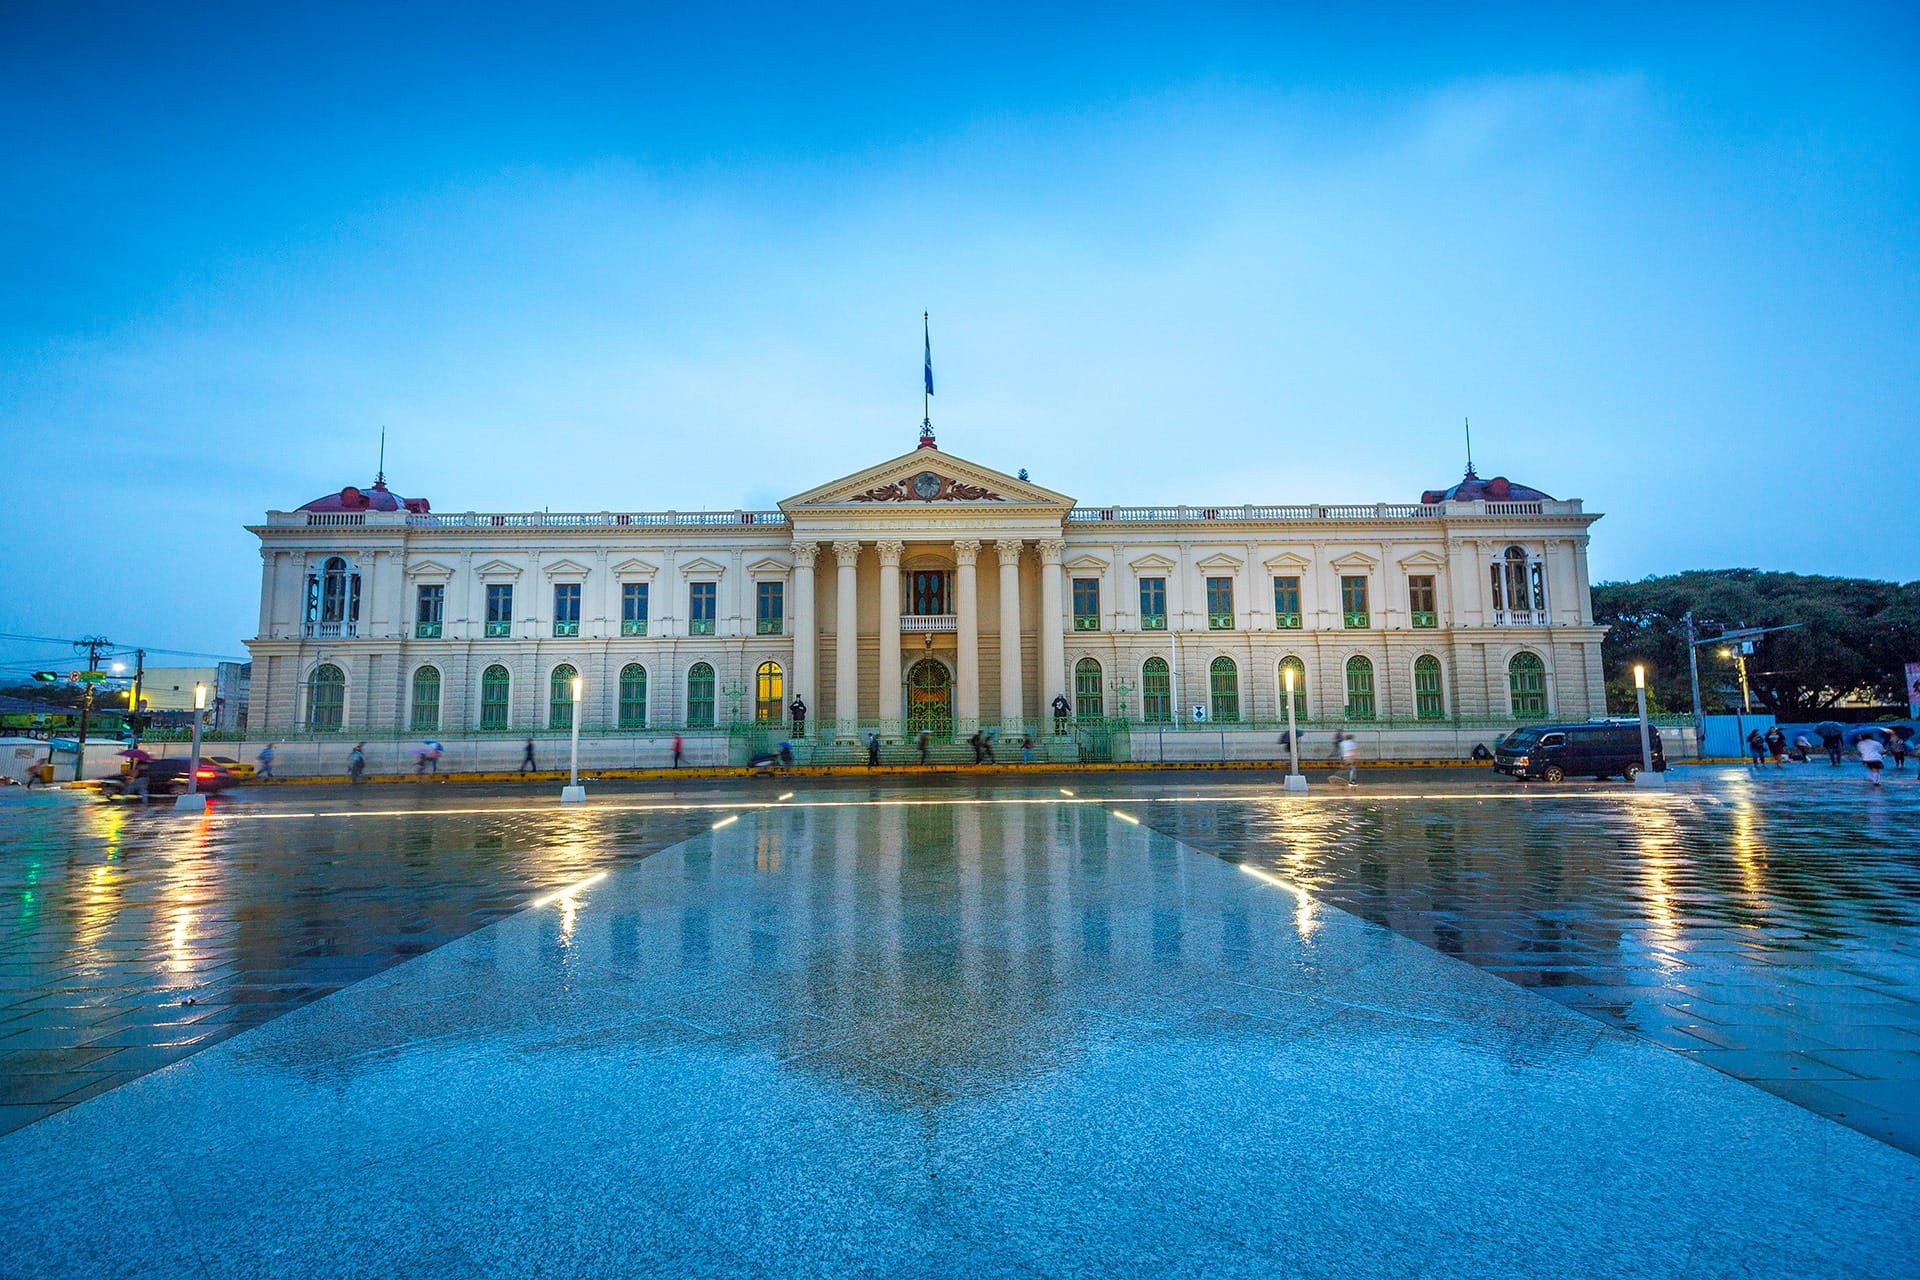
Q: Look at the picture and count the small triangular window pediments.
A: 12